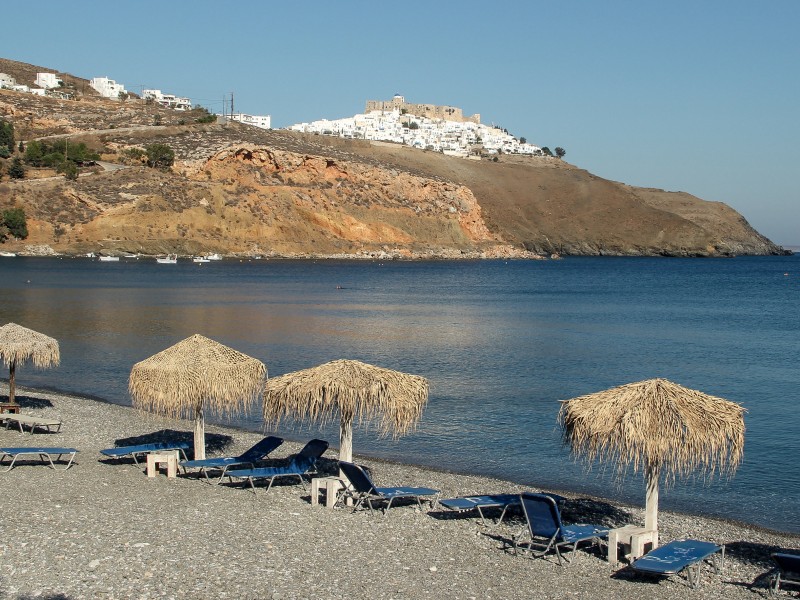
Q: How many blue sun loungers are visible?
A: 9